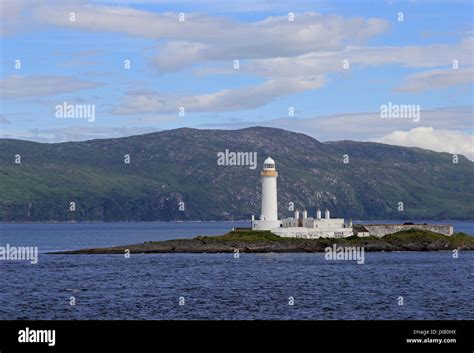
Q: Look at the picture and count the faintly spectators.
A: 0